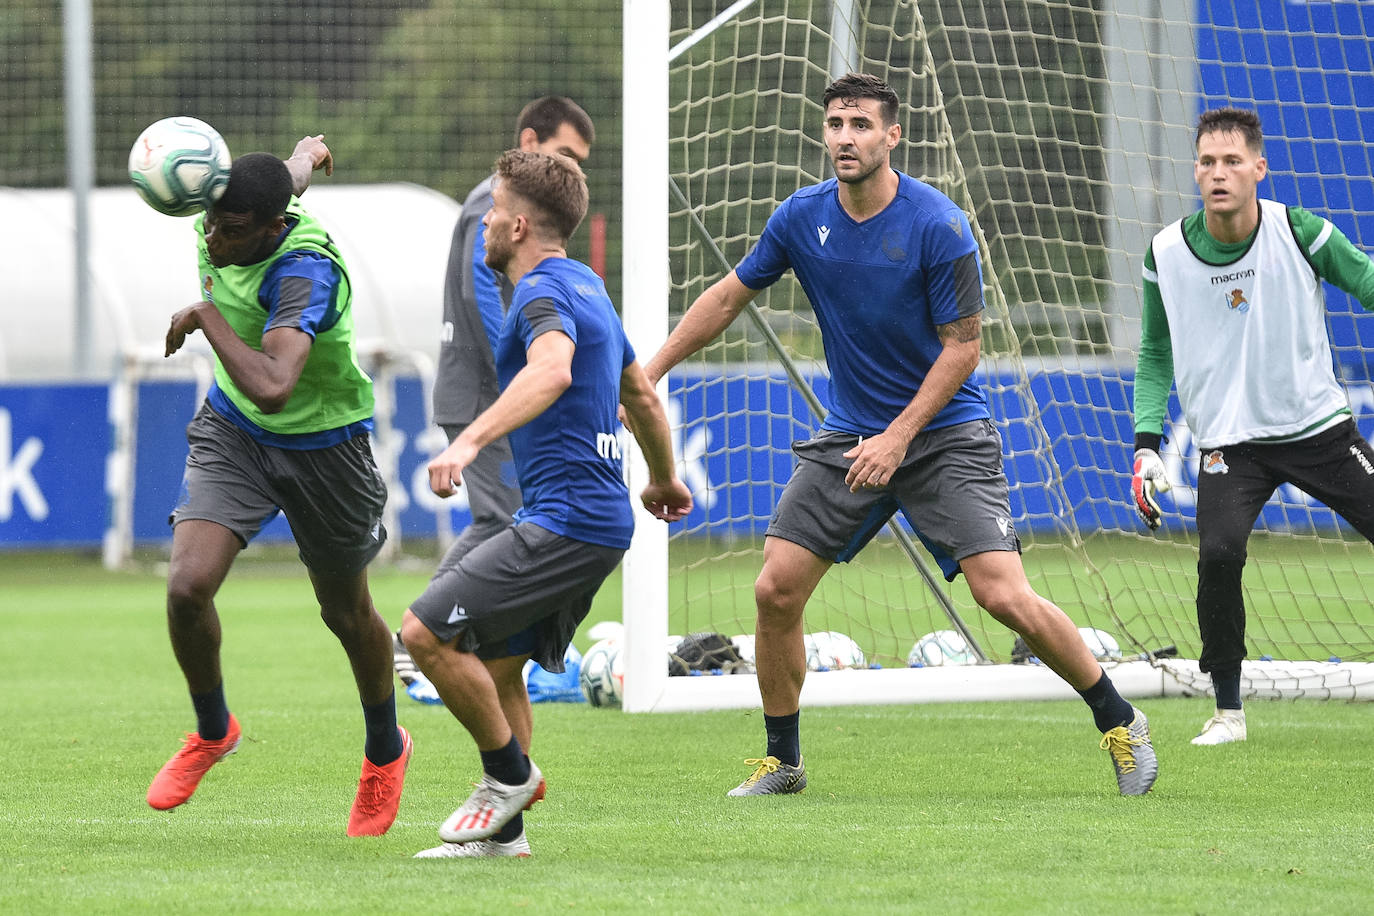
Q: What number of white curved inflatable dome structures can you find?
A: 1